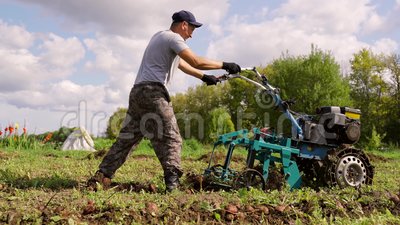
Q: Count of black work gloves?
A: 2